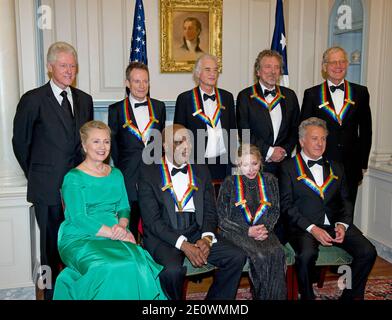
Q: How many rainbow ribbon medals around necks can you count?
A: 7